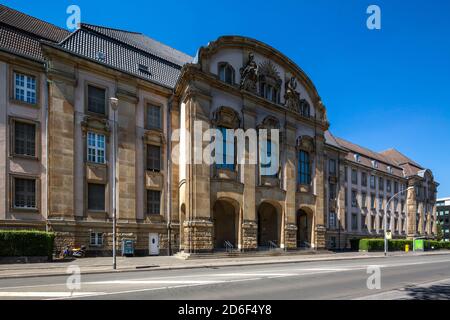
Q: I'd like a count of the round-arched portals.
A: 3